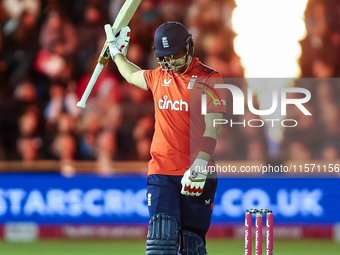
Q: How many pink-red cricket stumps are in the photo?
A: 3